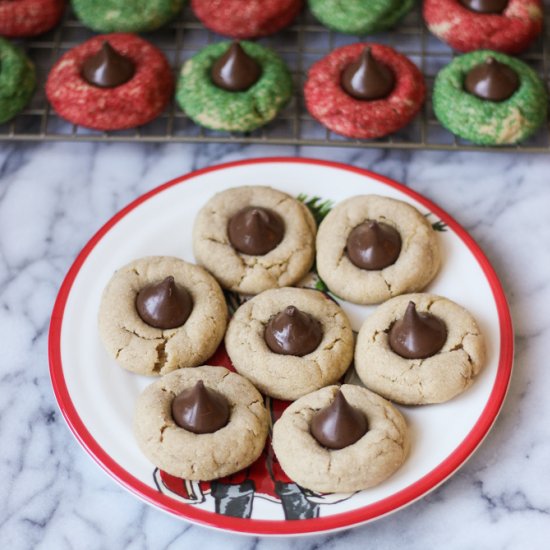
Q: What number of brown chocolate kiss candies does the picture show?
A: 12